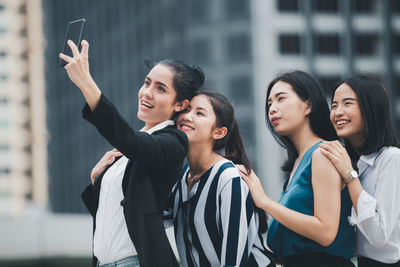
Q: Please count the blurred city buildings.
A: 3